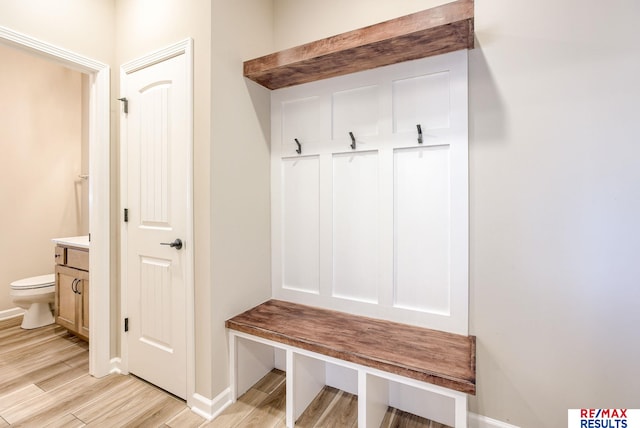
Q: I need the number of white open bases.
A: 3